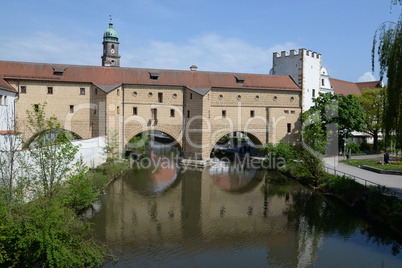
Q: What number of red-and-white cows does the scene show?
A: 0